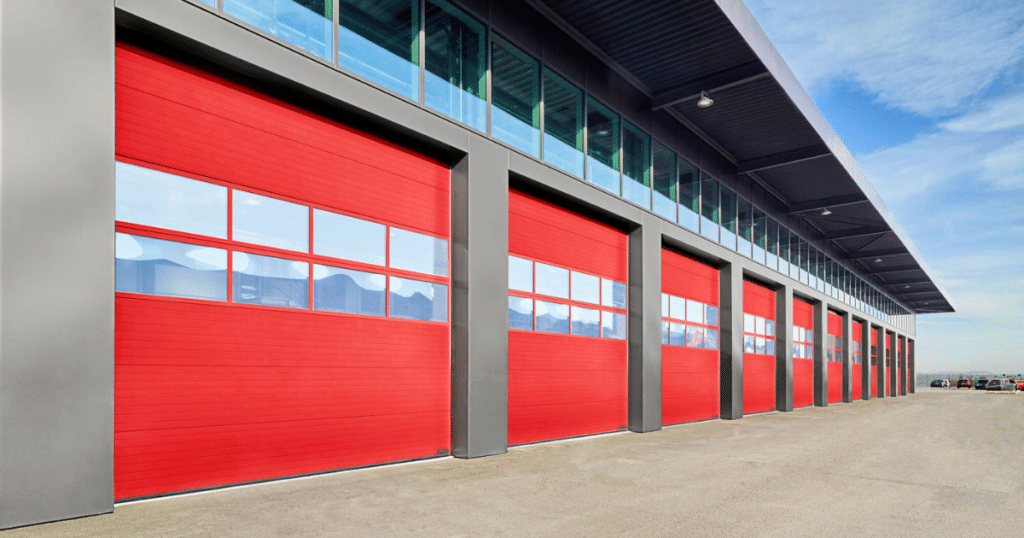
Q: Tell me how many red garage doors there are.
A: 11